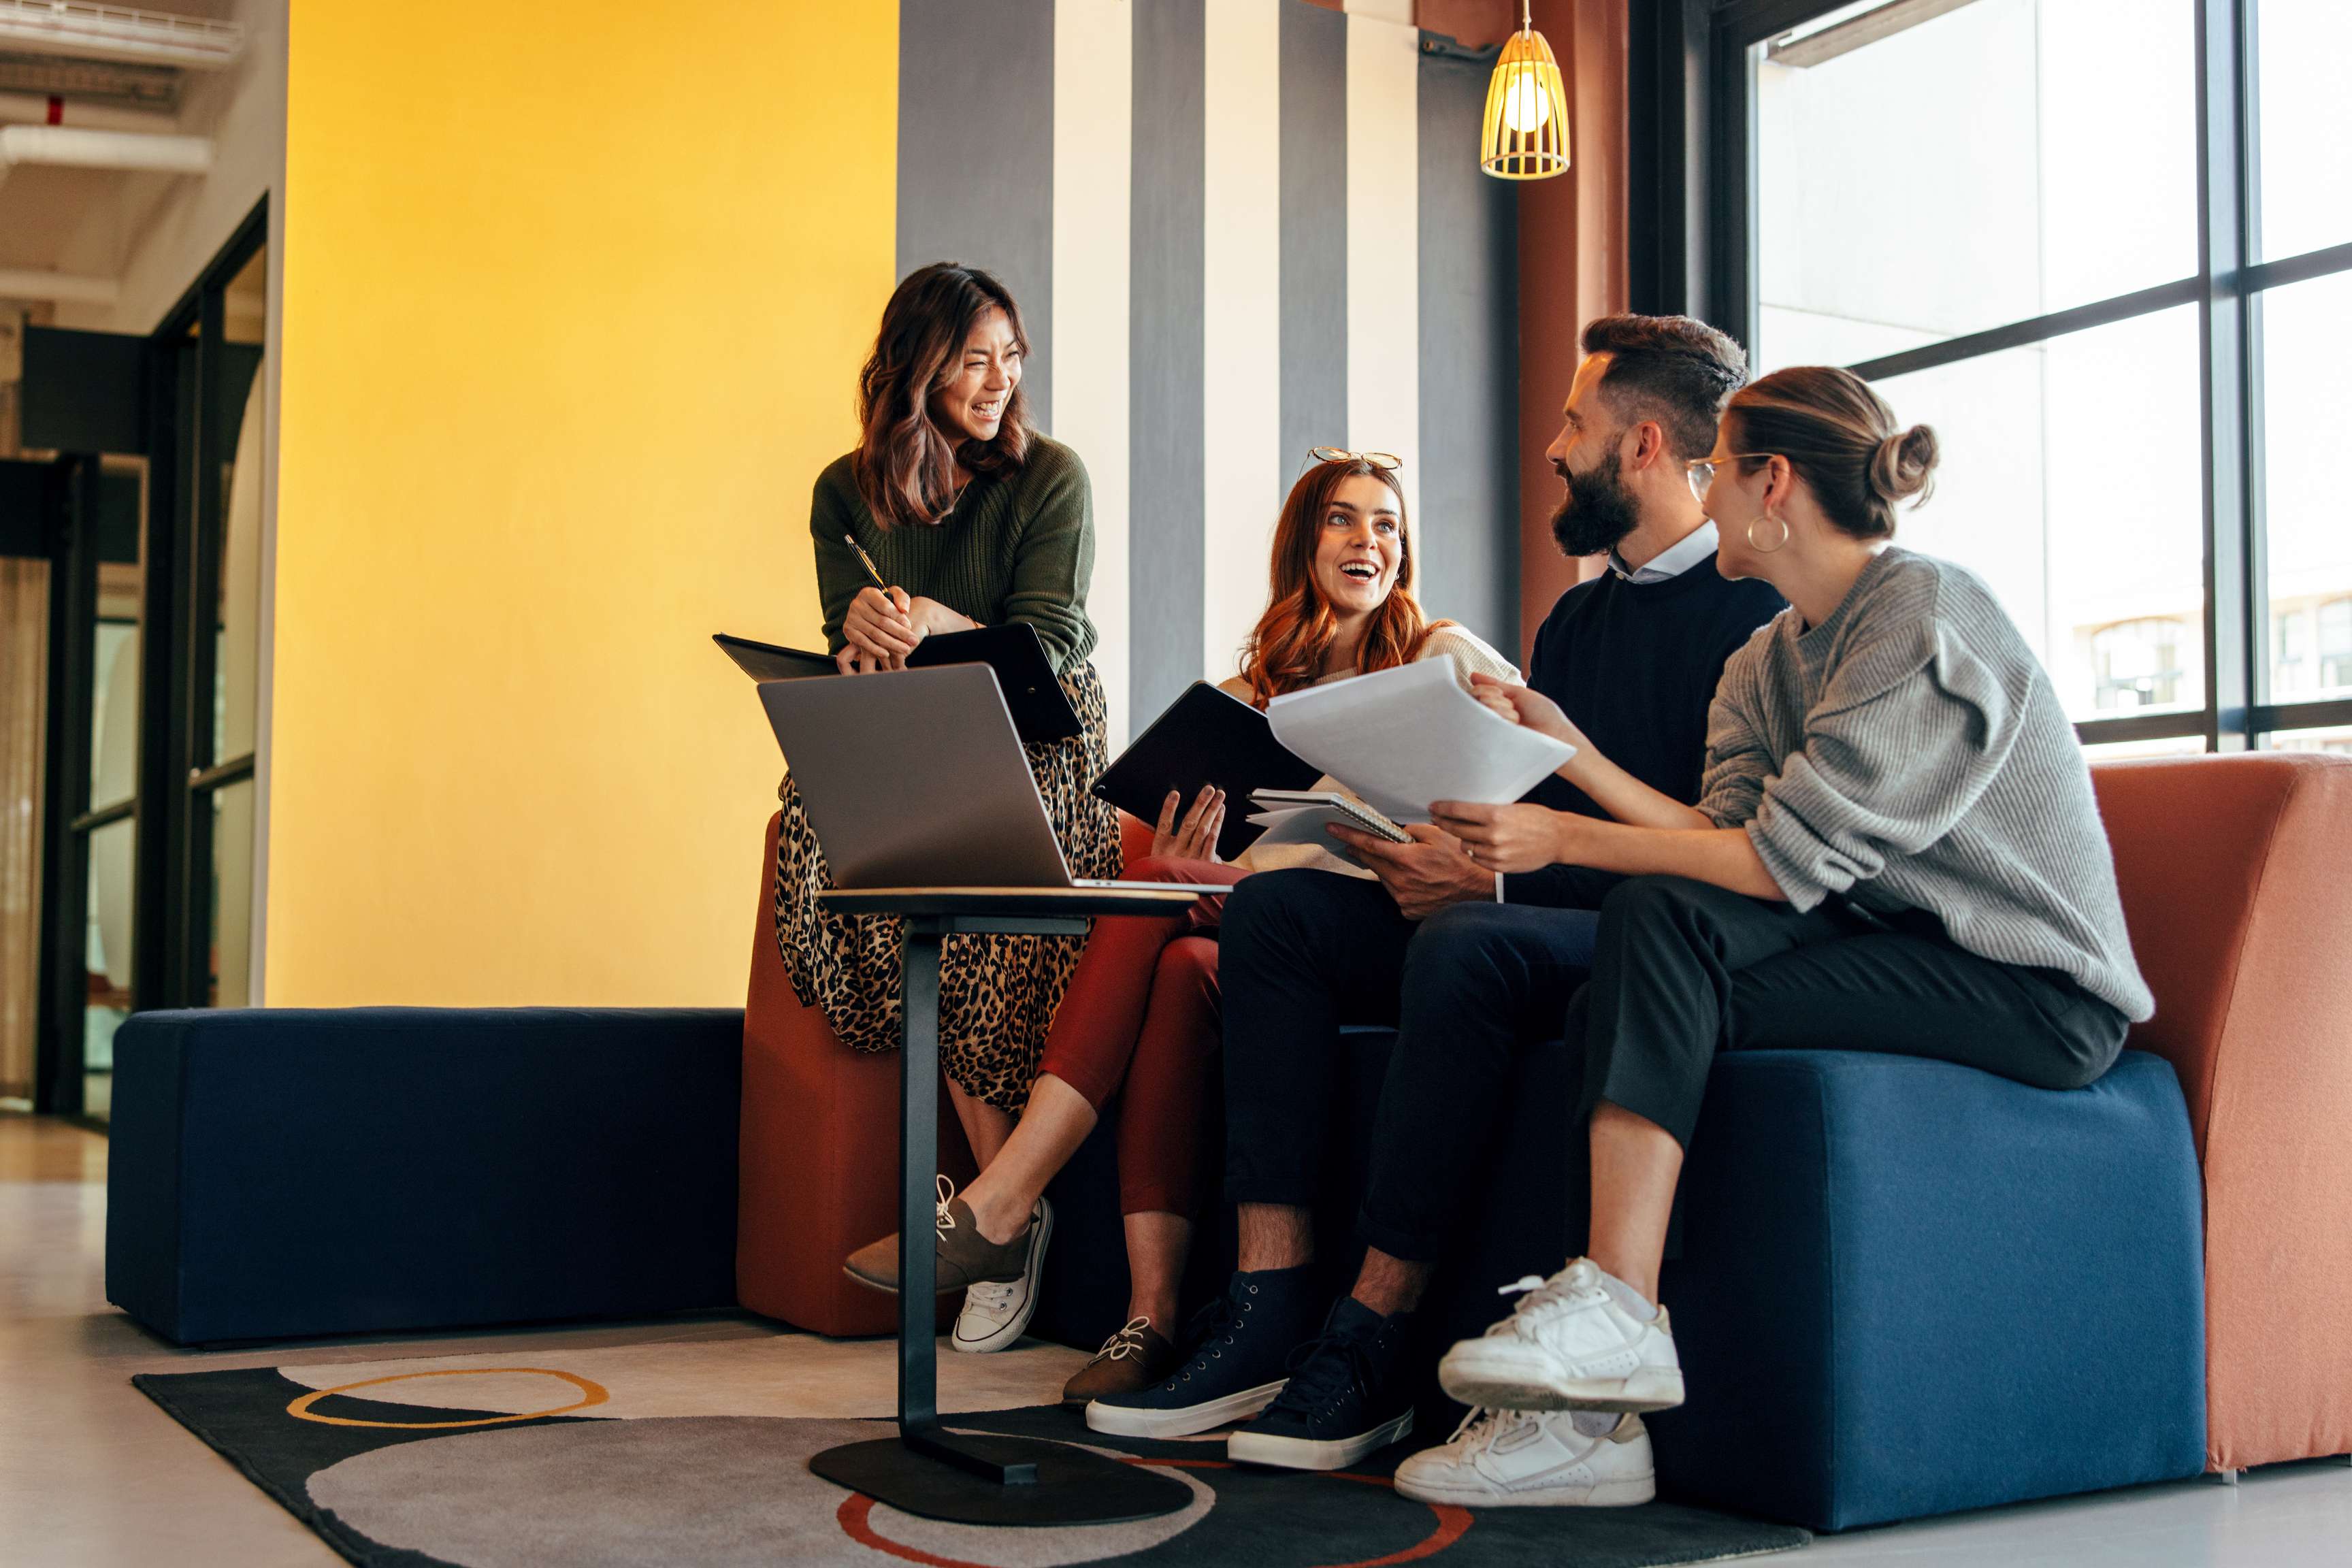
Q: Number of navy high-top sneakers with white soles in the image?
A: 2